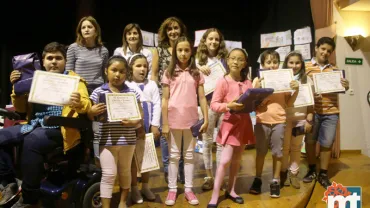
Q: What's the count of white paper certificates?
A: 7